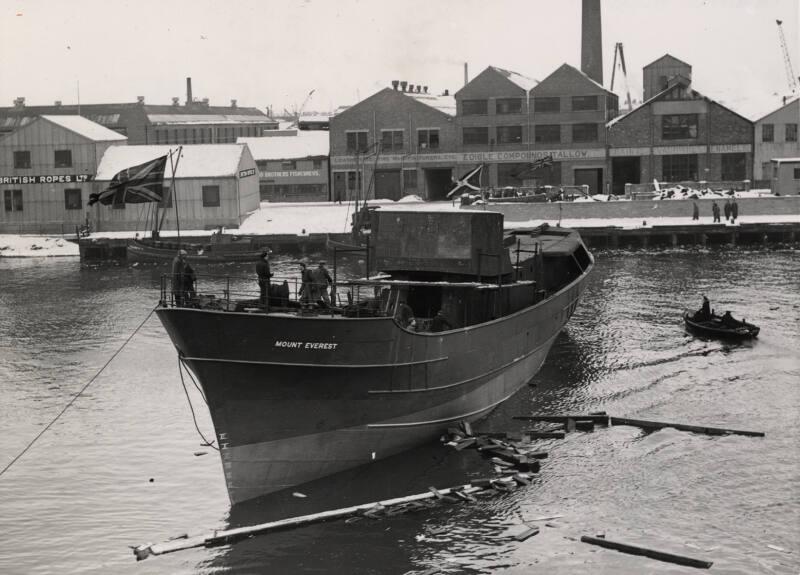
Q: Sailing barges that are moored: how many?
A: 2